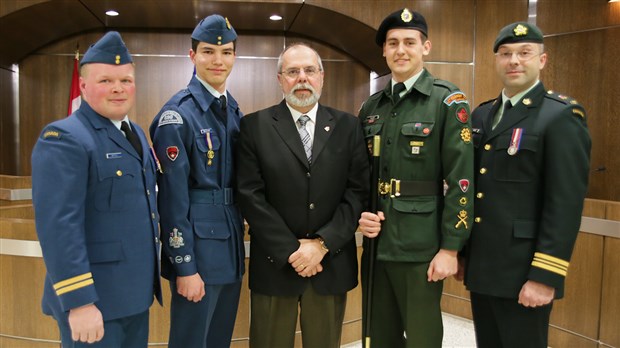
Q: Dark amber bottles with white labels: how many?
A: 0